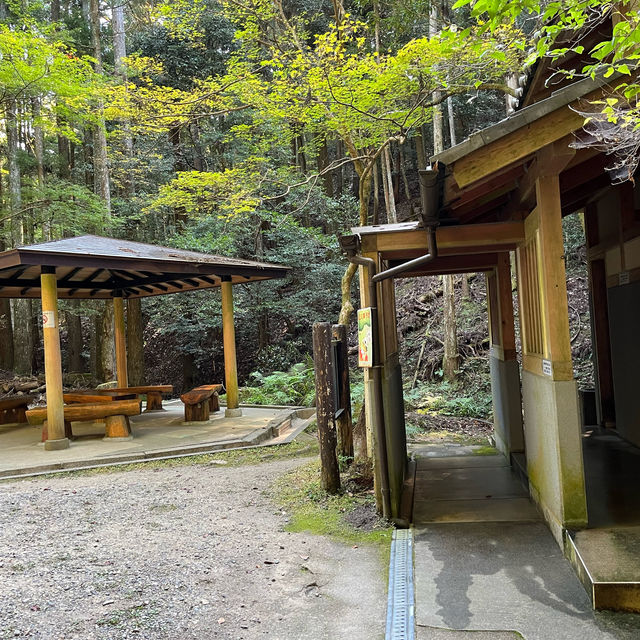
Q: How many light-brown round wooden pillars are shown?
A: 3